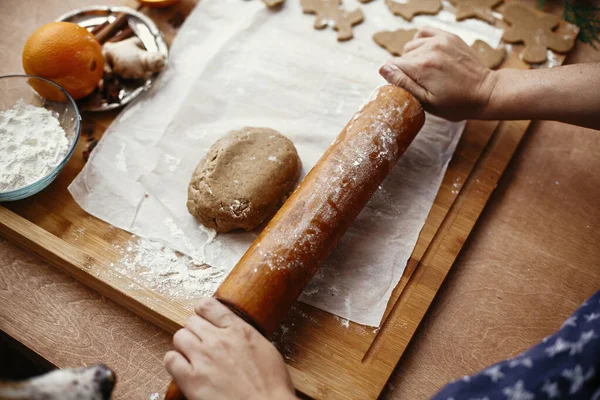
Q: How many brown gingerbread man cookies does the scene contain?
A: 2